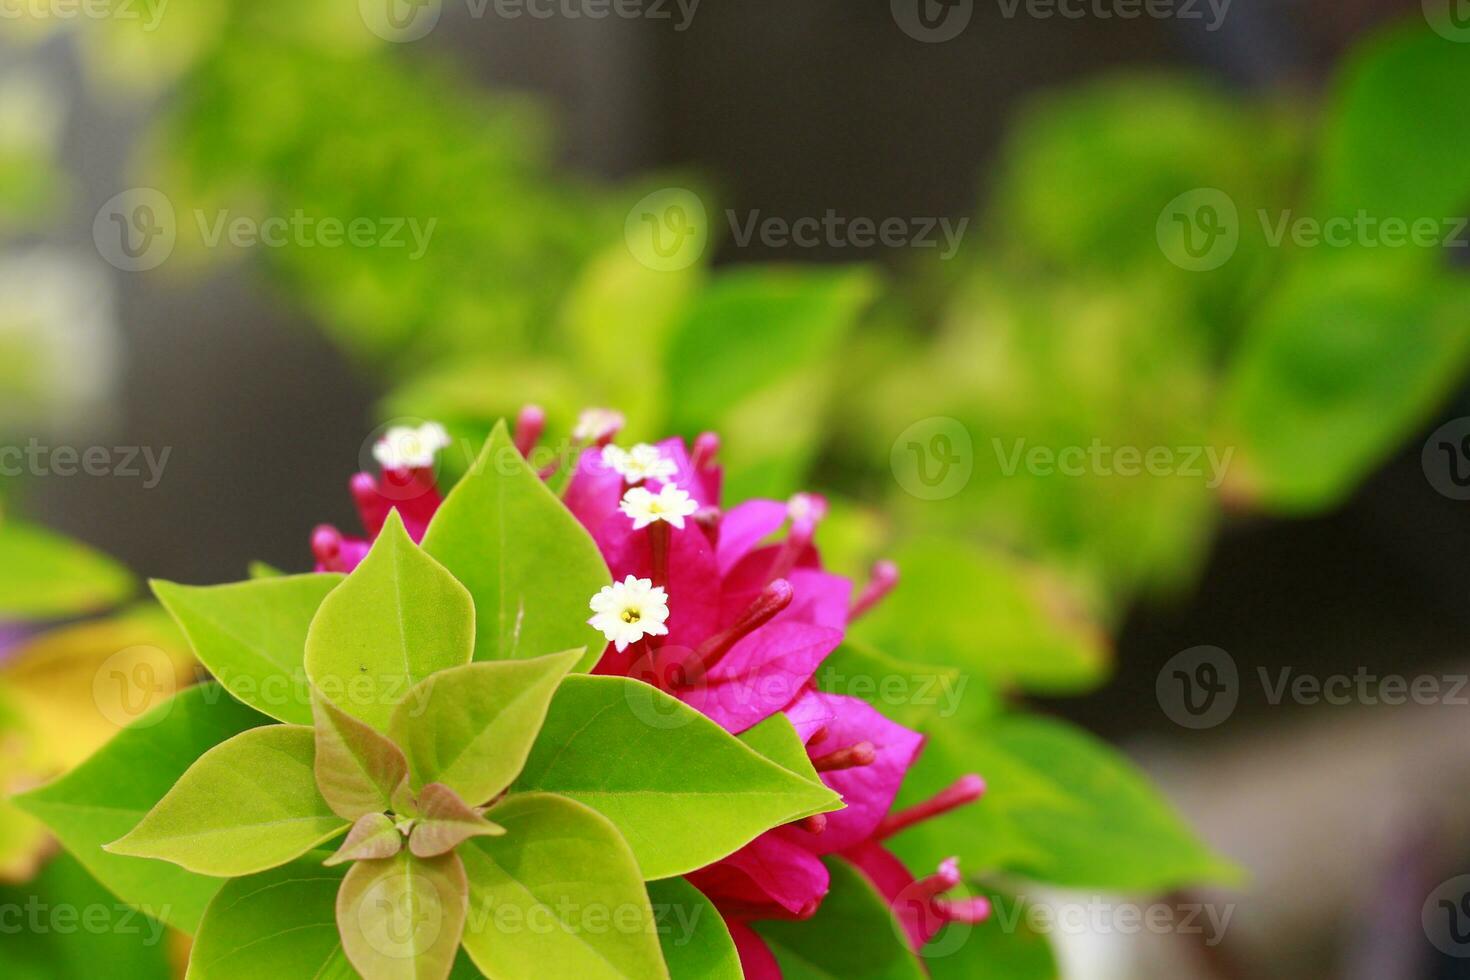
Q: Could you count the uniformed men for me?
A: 0